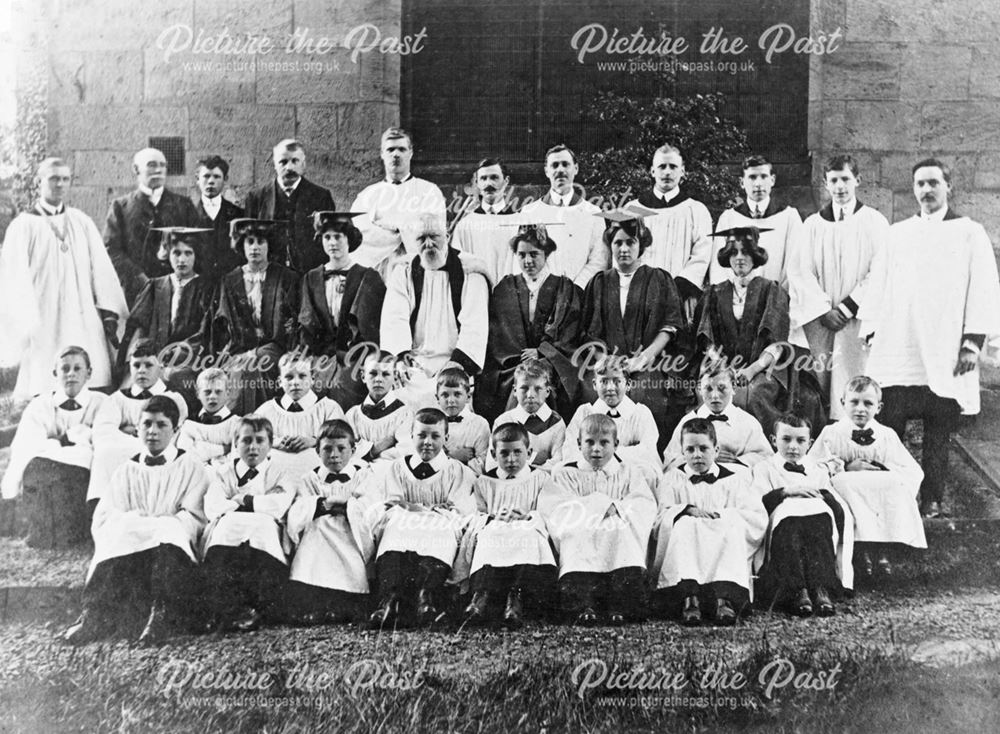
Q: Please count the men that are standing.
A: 11